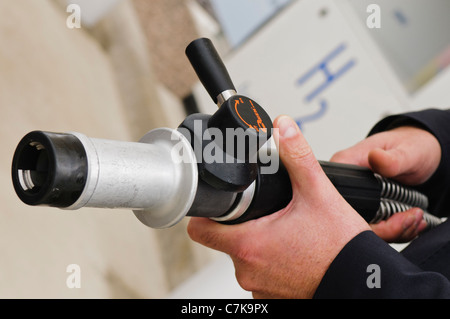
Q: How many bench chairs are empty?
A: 0